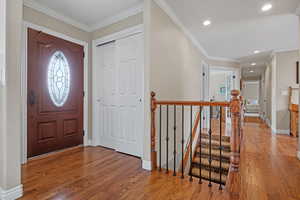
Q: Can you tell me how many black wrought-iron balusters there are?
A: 8